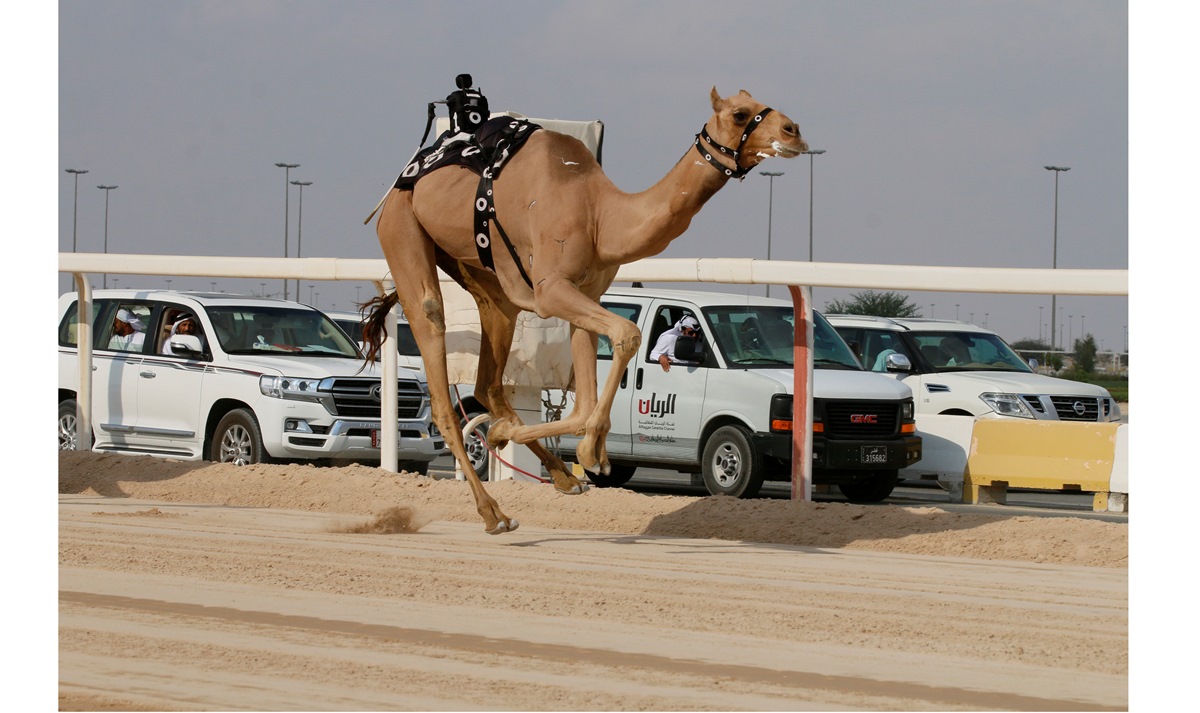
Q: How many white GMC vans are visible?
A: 1